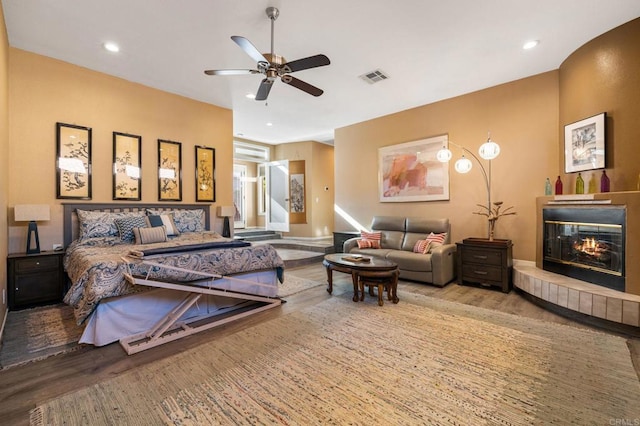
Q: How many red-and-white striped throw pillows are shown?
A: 4